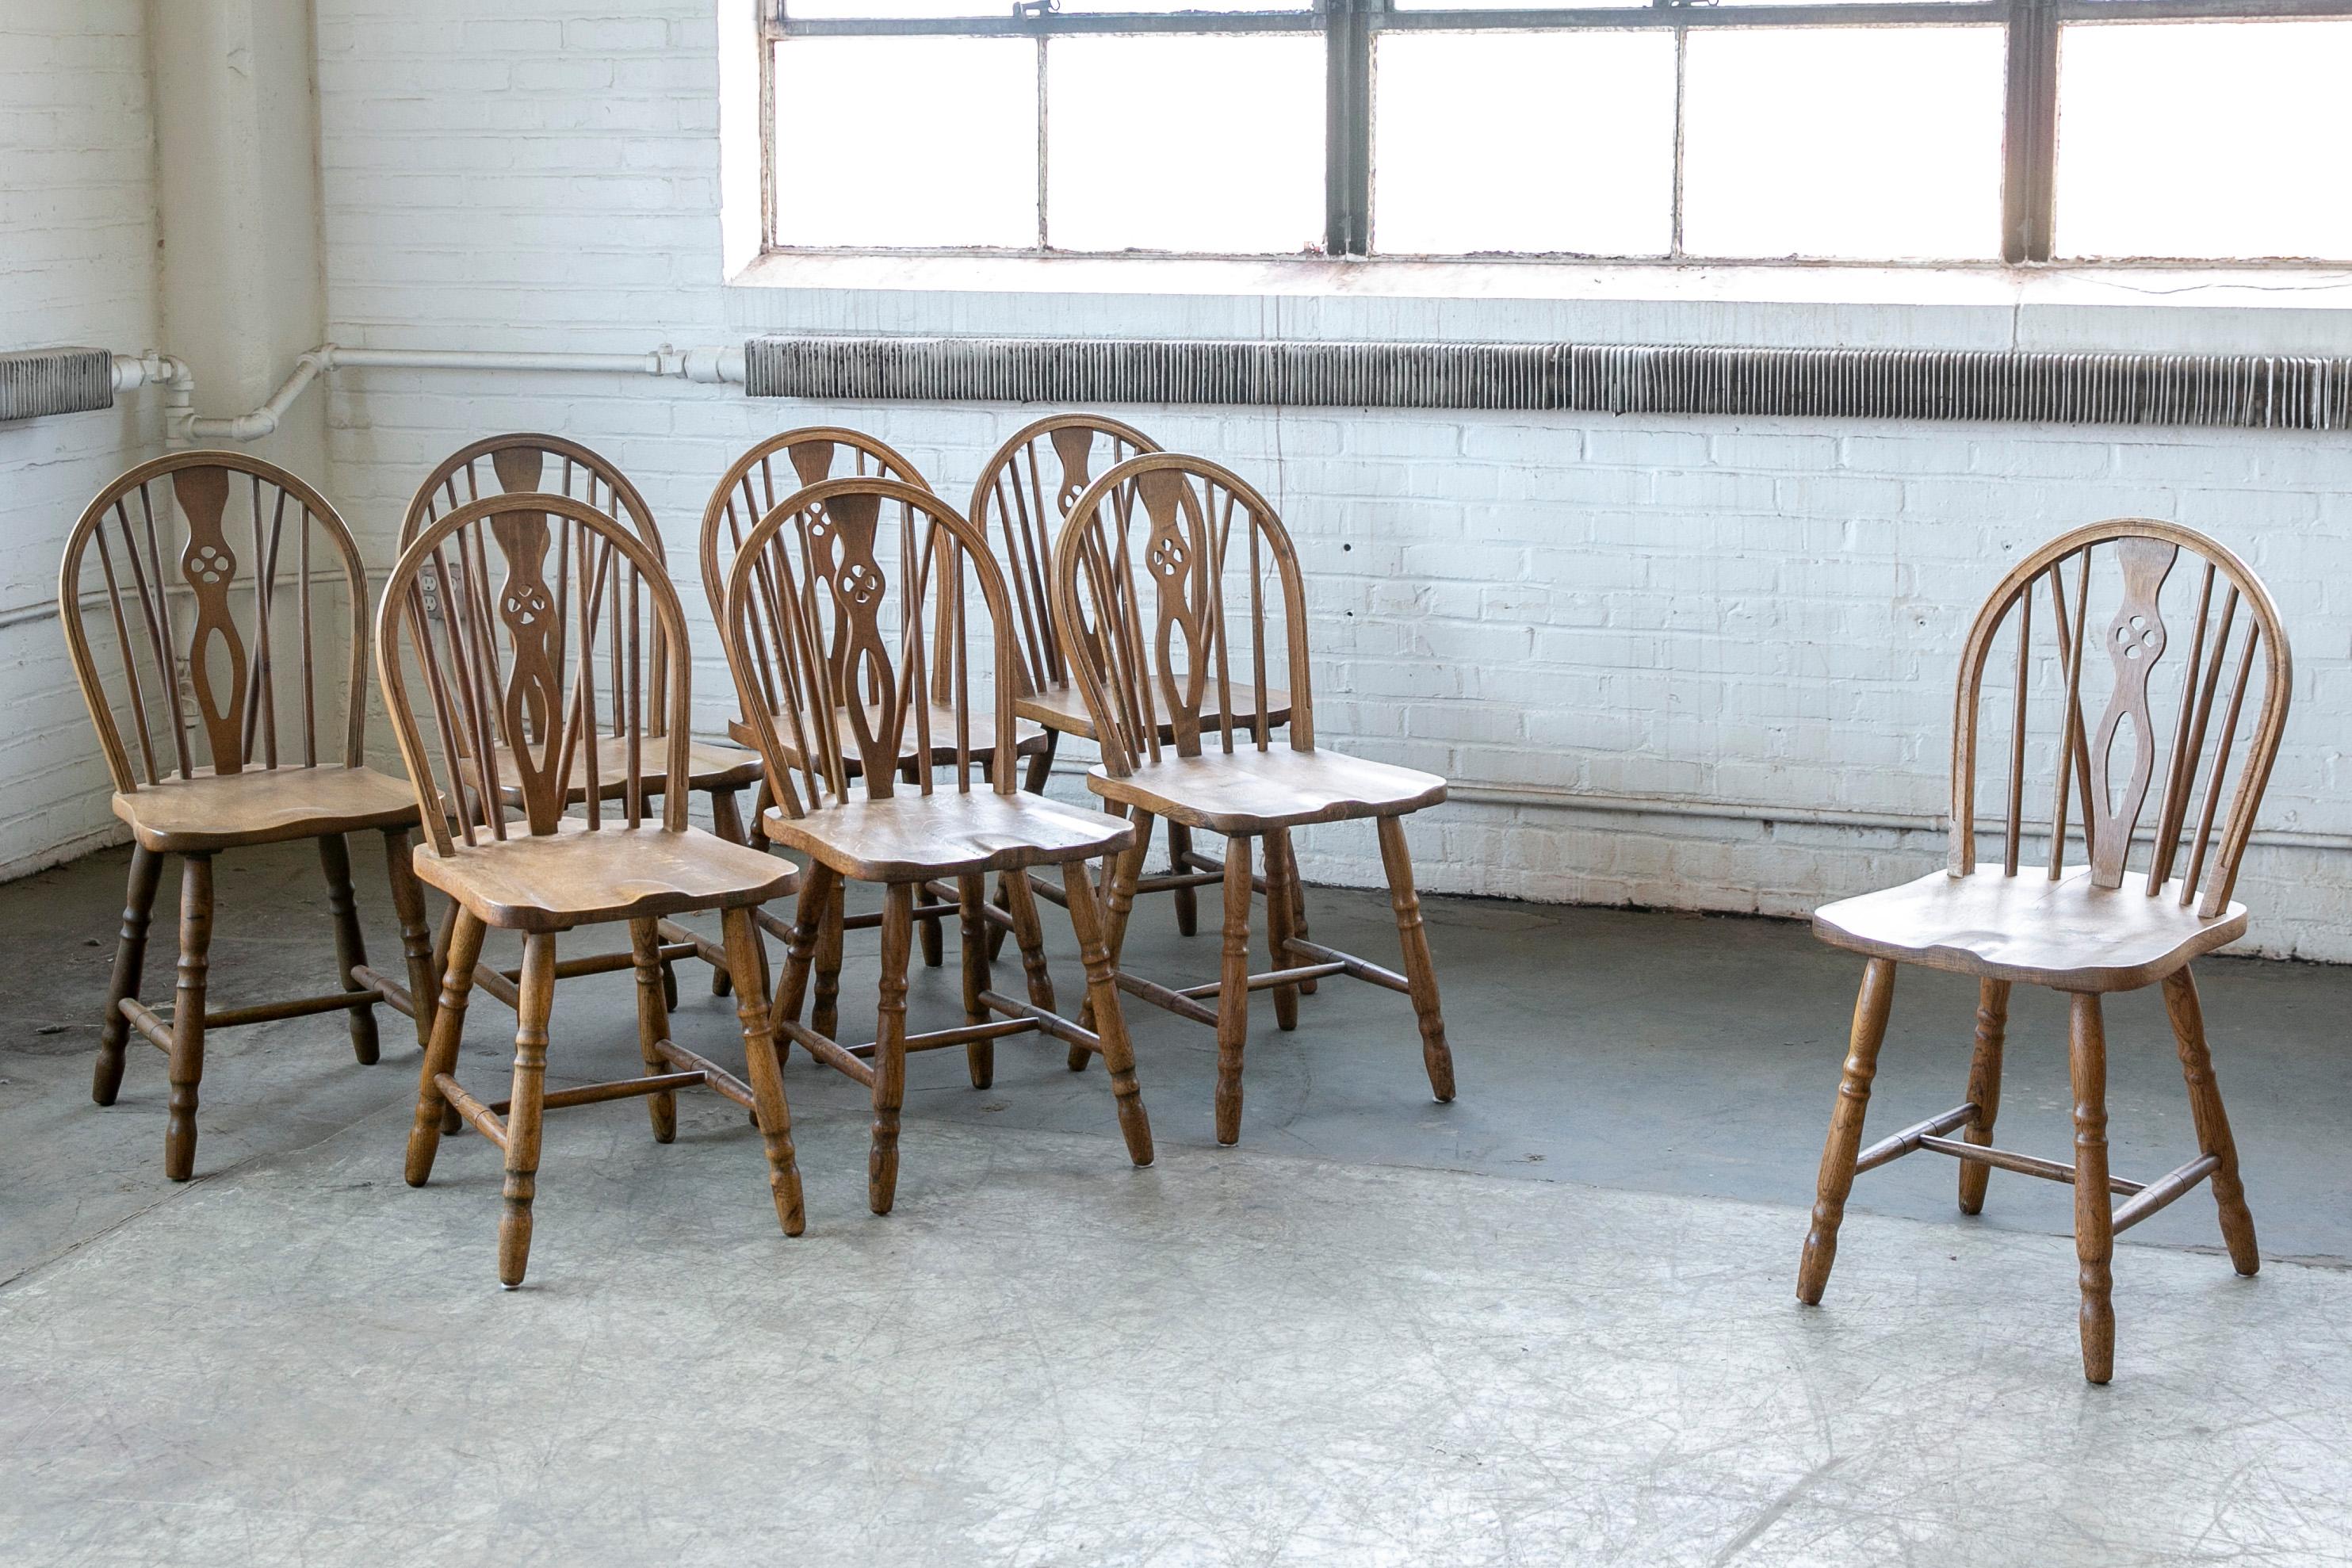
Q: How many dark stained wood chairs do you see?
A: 8